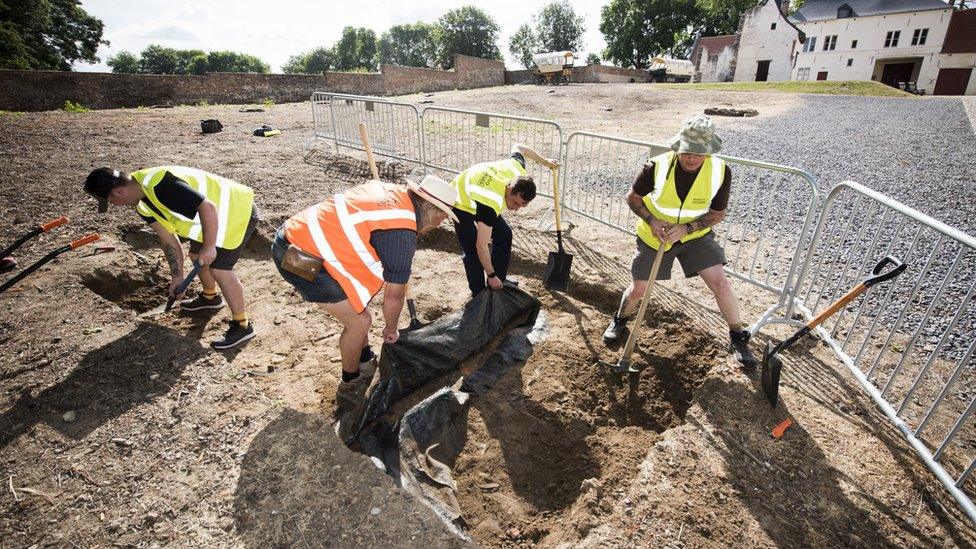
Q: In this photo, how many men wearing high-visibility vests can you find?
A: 4